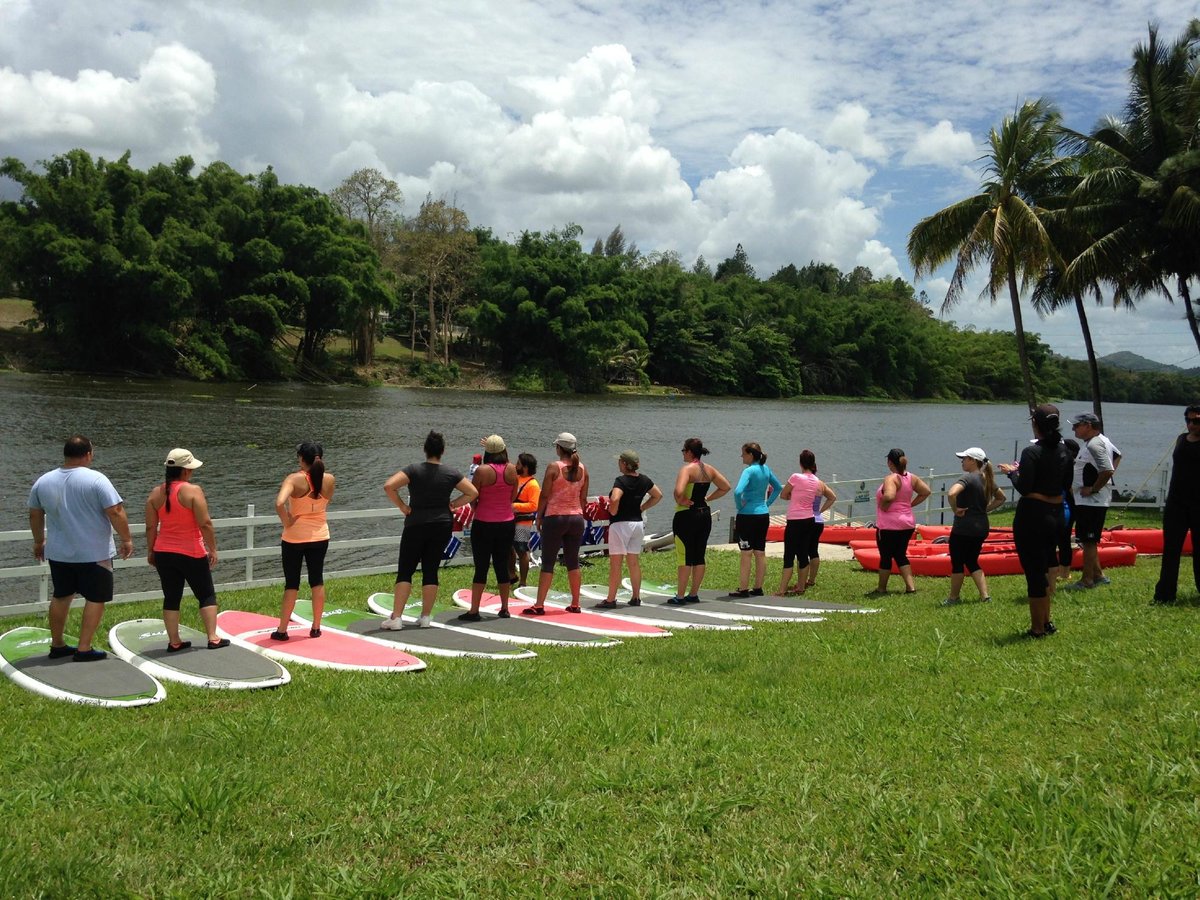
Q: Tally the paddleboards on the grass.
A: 9